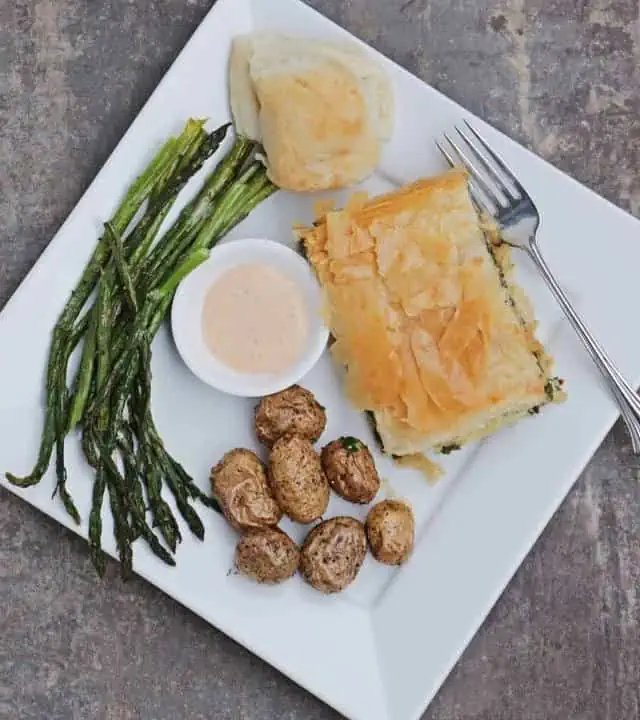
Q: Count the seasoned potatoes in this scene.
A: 7